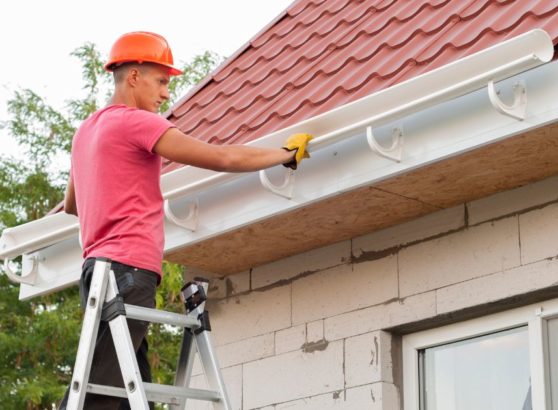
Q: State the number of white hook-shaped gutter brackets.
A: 5